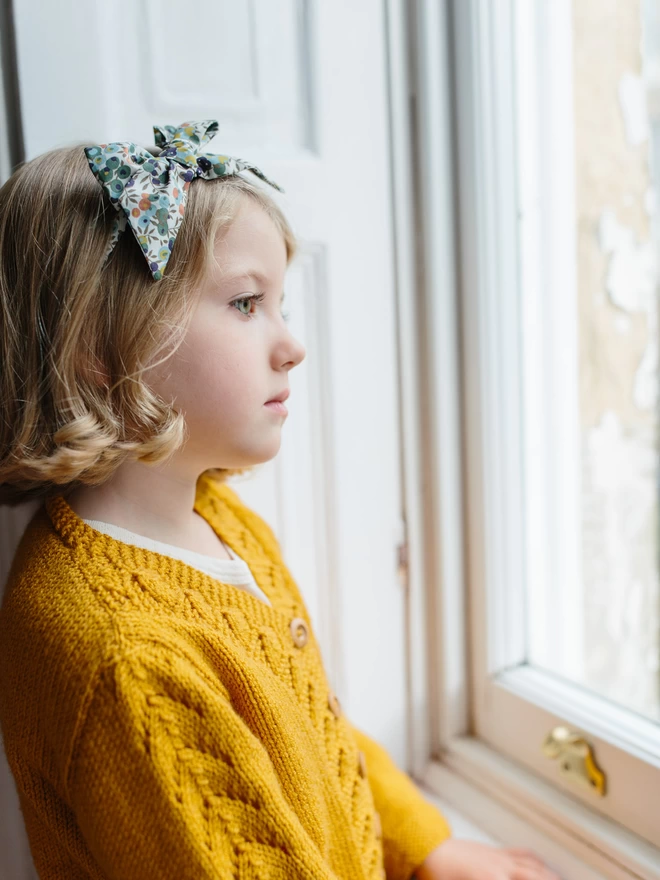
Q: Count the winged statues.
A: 0